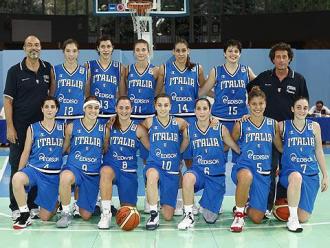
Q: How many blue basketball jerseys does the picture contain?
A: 12